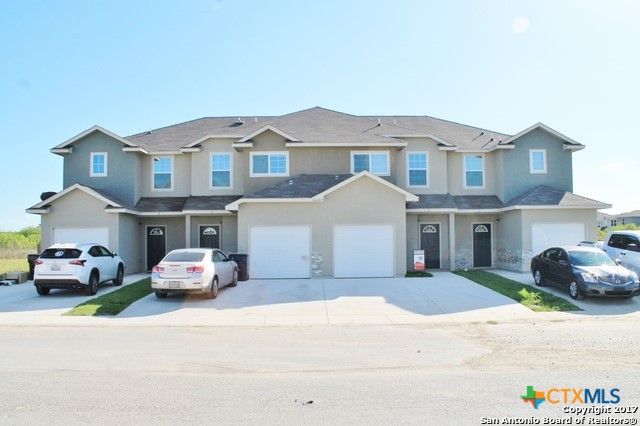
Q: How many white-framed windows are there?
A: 8